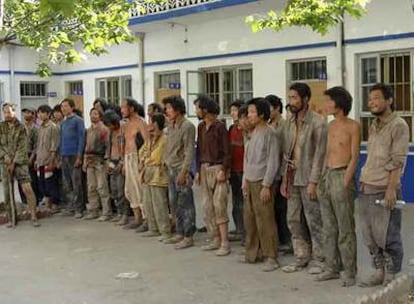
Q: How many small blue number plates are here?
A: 4